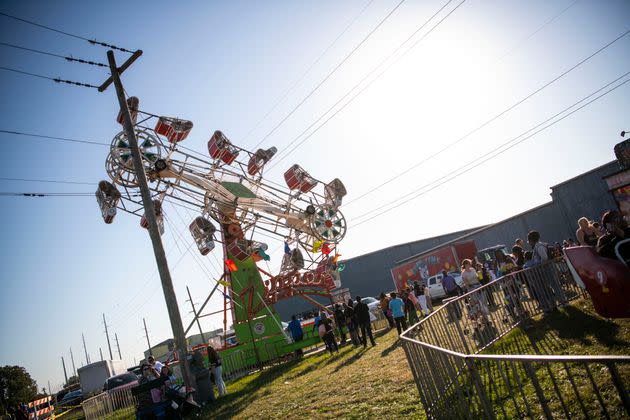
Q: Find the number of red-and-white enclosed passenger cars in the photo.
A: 12